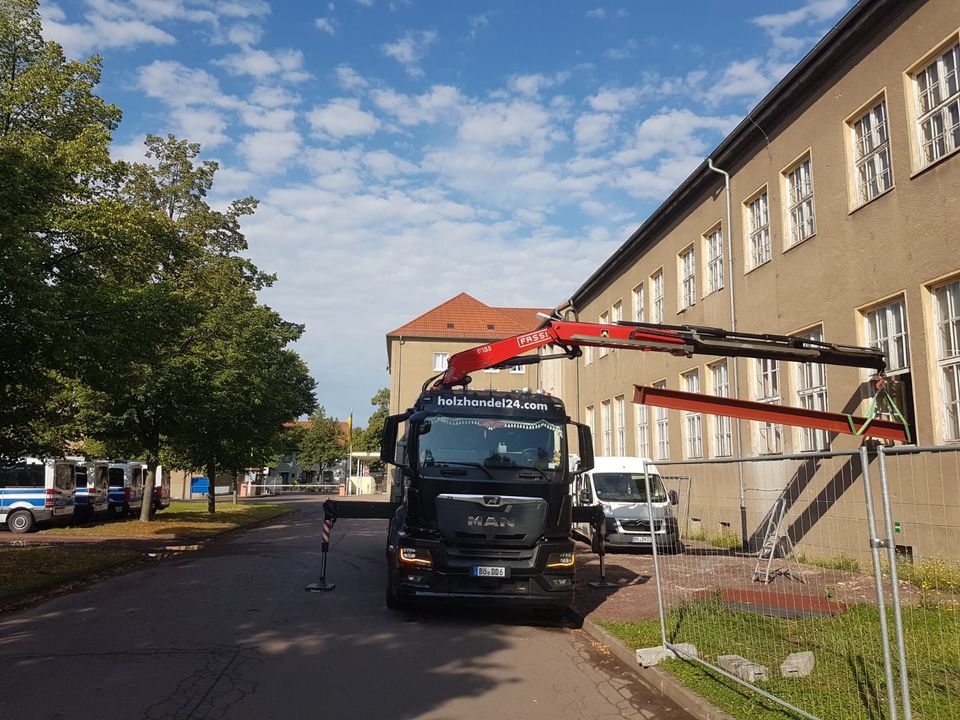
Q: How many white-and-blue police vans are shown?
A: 4